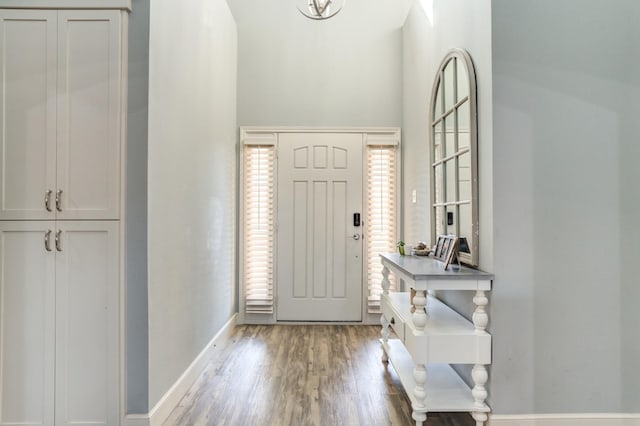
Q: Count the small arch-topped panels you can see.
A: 3